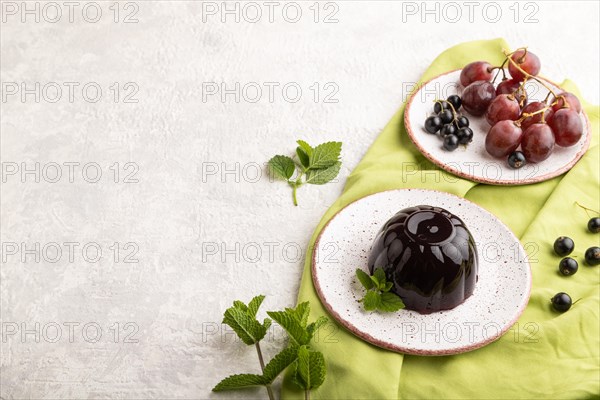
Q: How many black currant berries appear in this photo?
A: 14